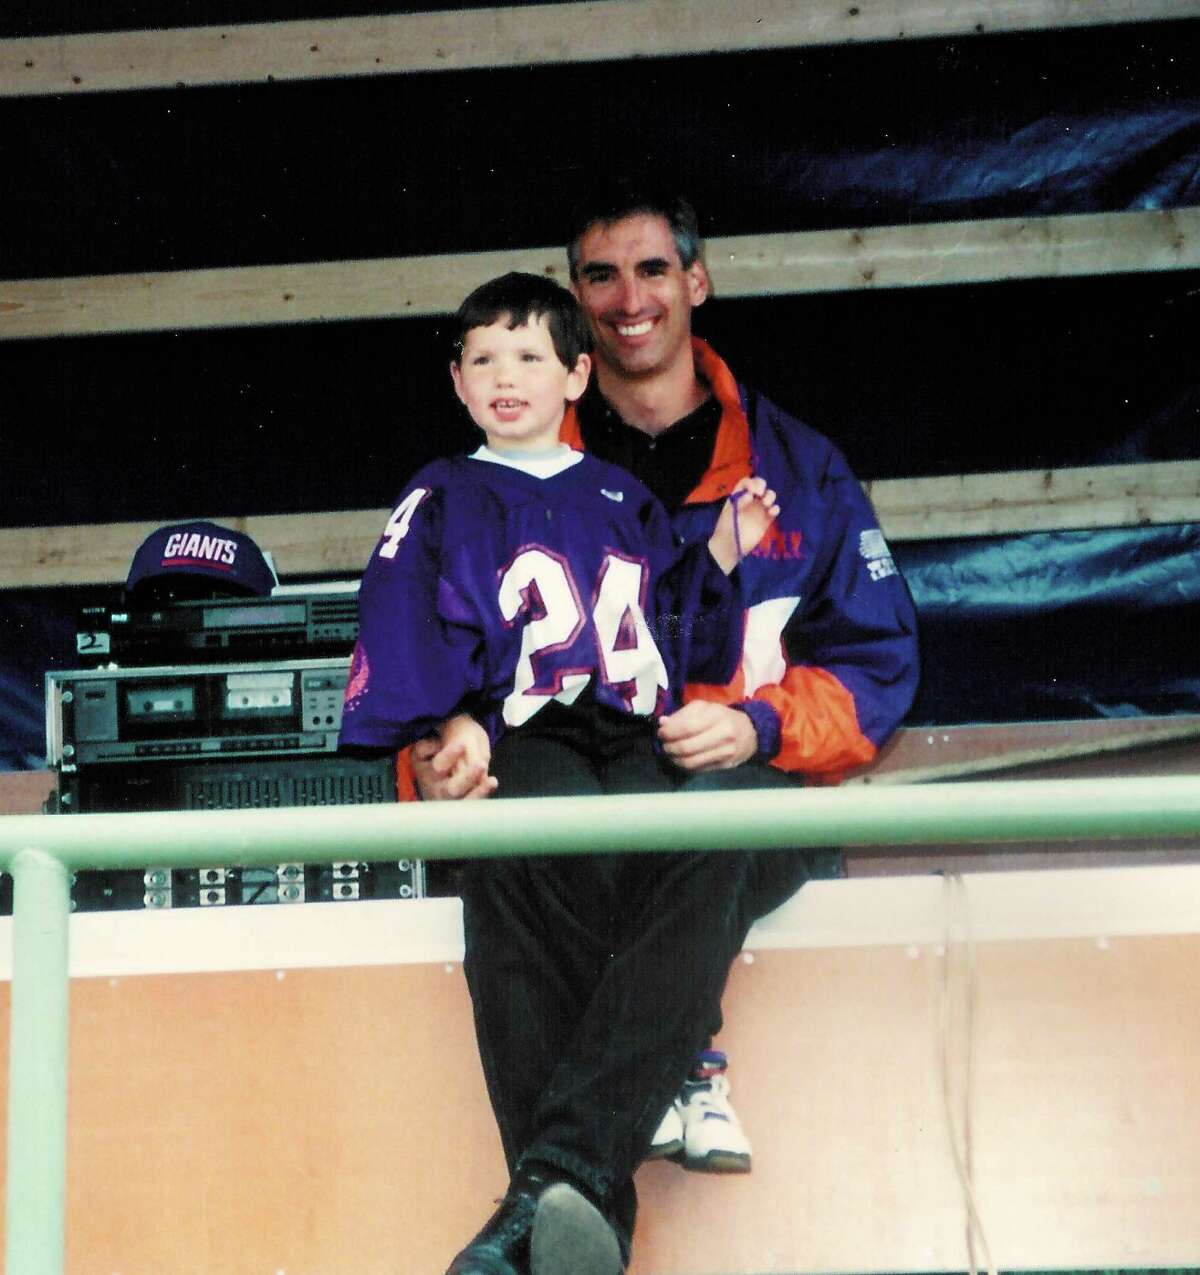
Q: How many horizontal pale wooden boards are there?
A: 3